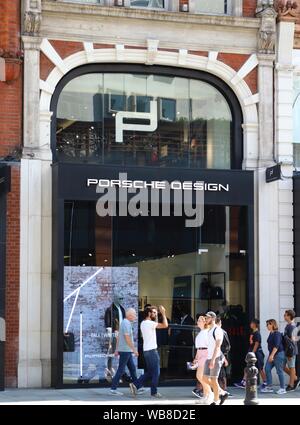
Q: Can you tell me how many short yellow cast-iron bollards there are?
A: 0